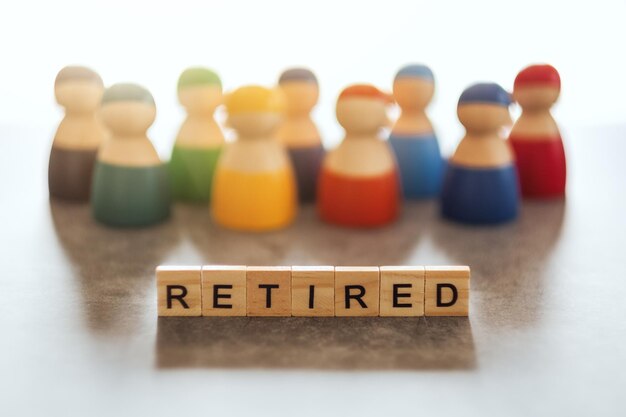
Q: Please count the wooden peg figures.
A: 9